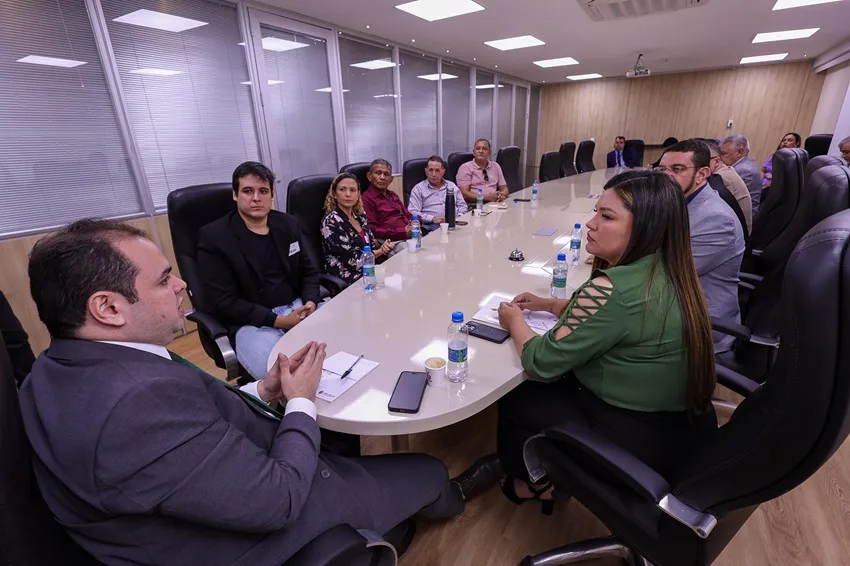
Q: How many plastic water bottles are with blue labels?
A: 7